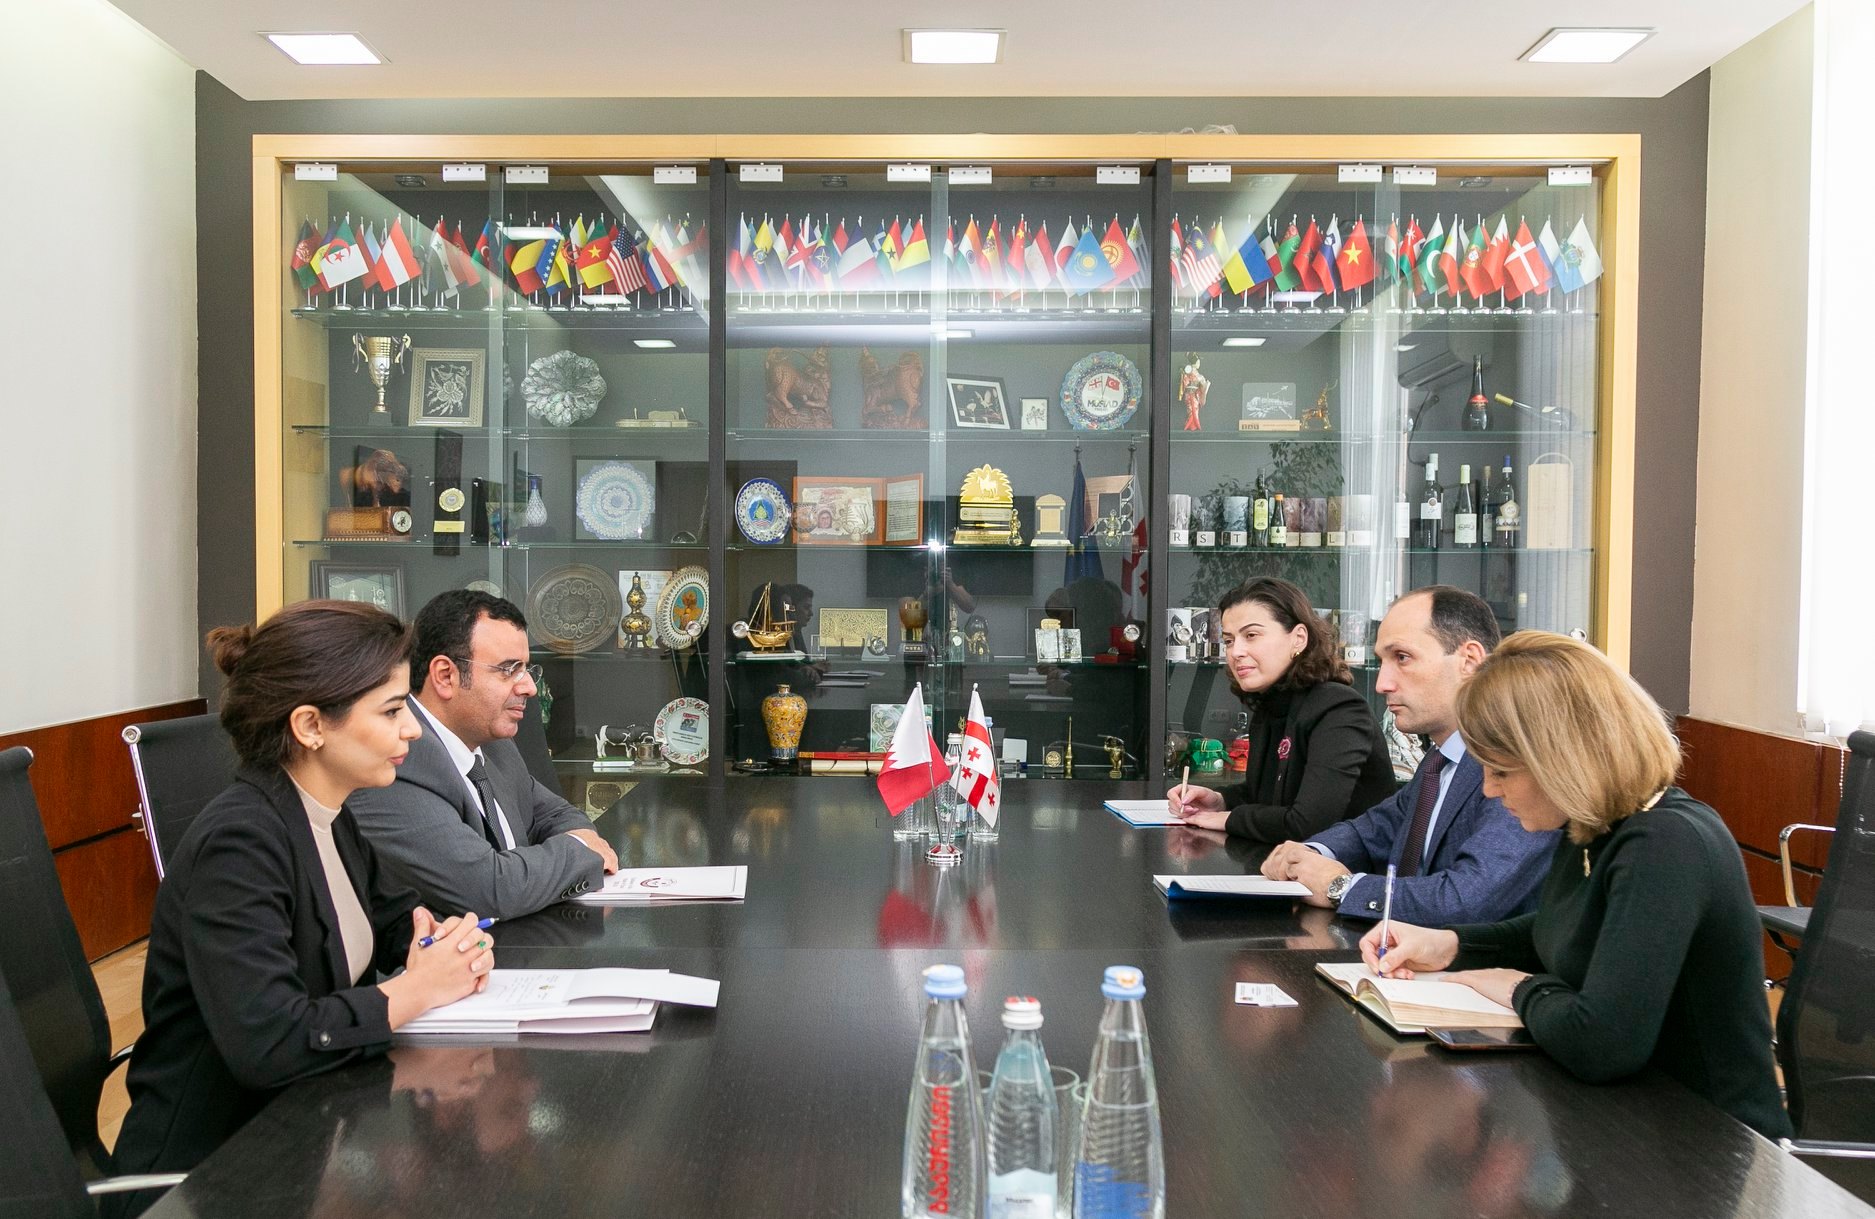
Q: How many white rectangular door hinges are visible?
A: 12